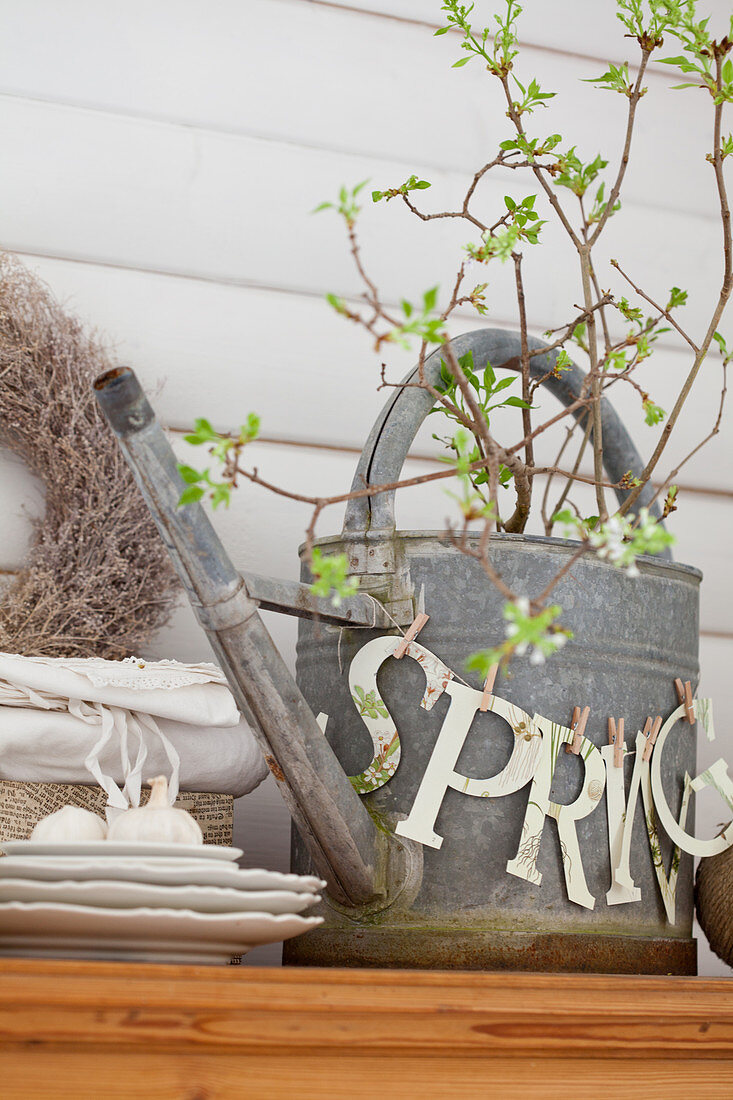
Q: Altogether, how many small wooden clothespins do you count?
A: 6